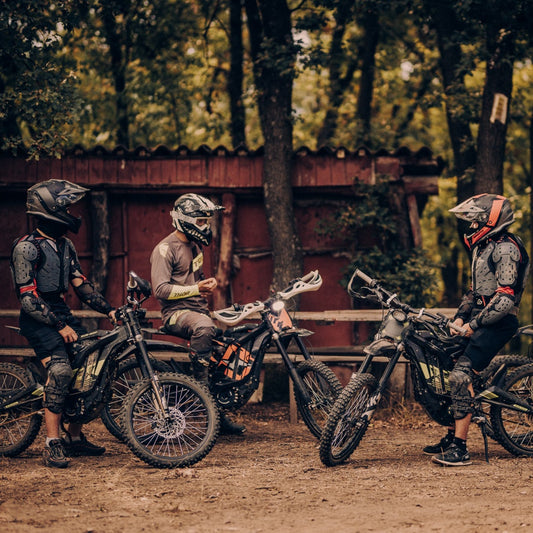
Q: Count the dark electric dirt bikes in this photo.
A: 3